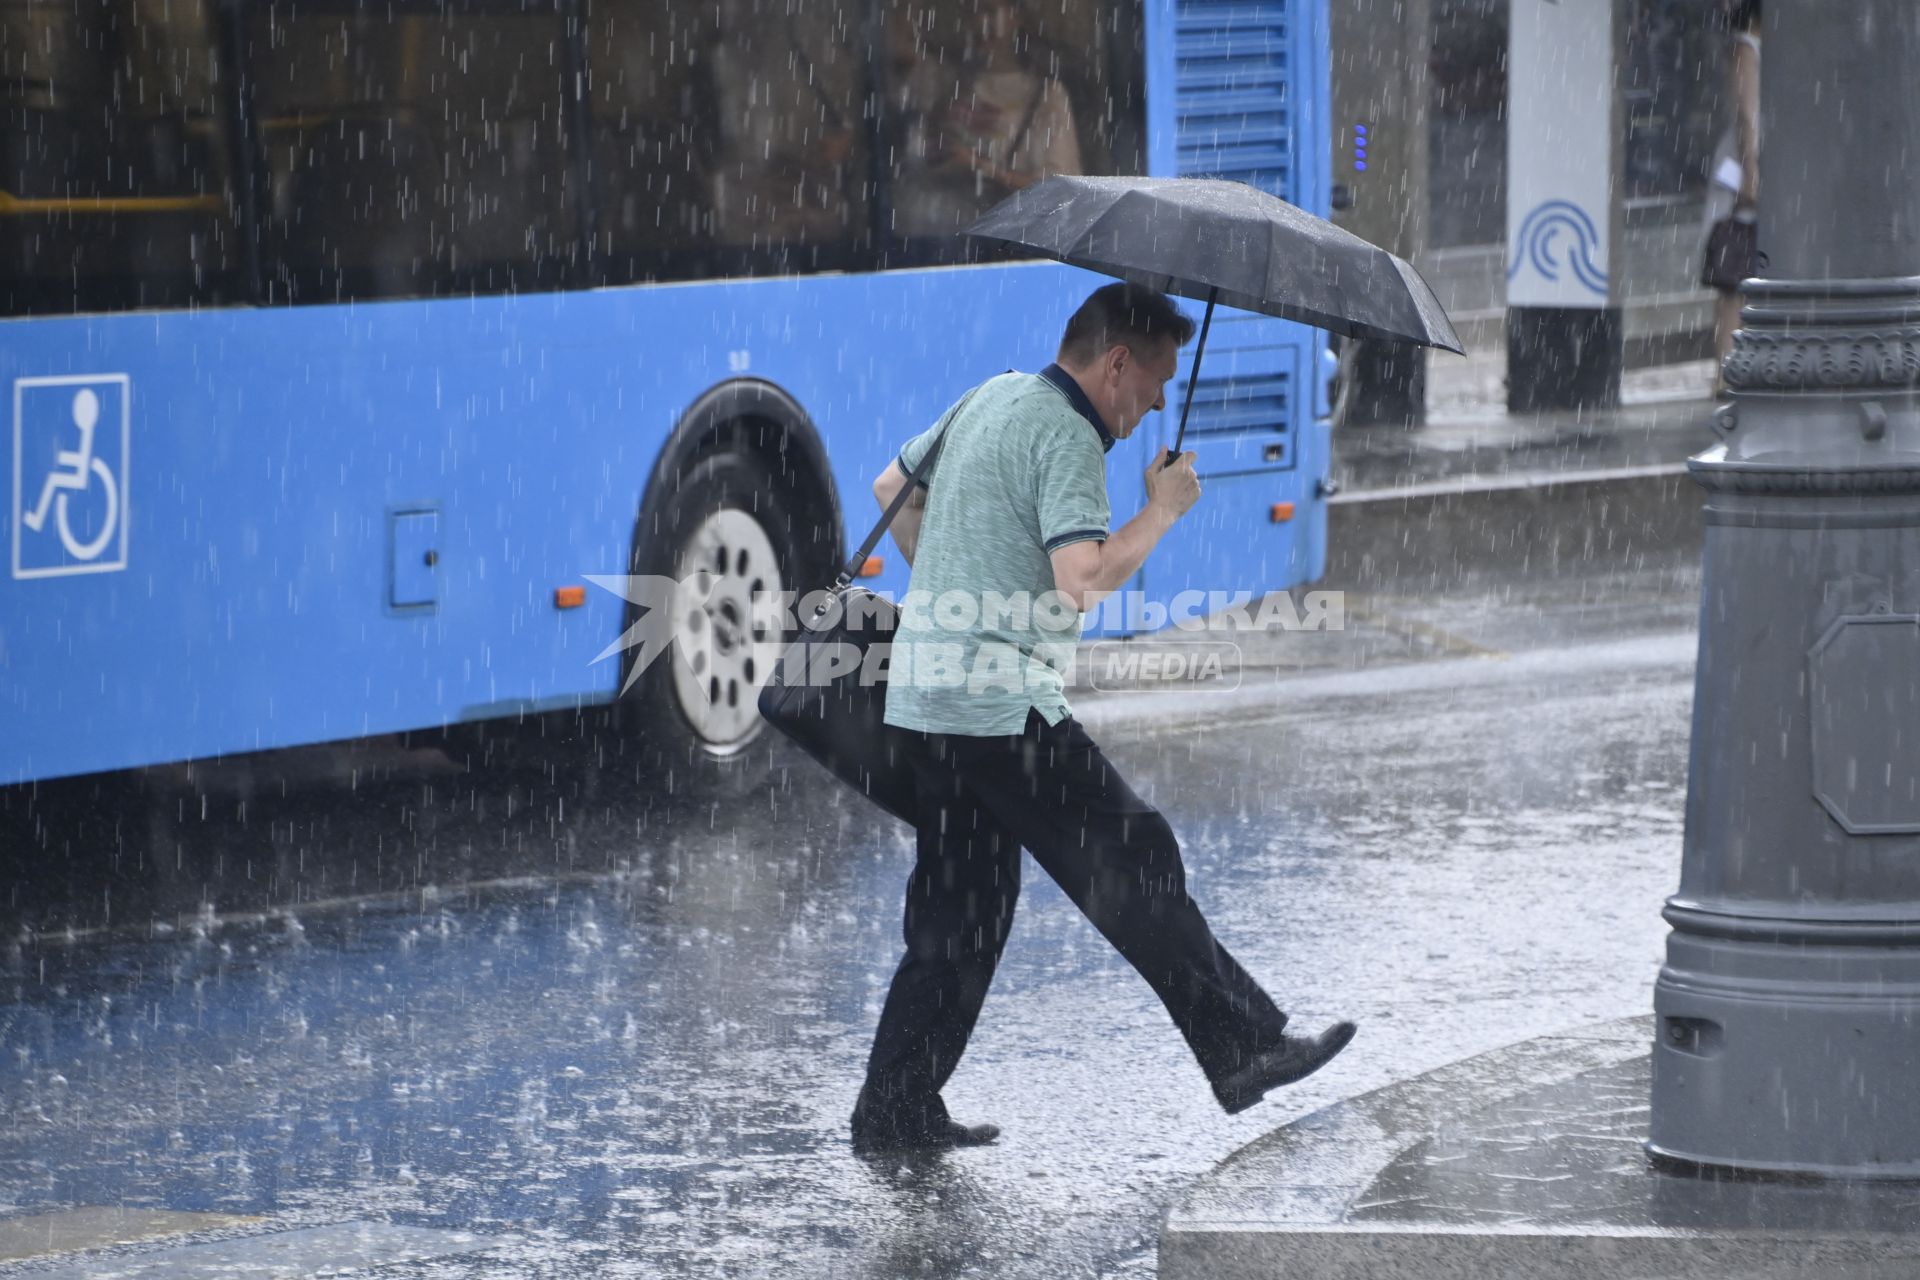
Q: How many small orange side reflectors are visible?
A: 3